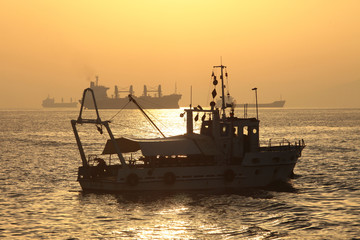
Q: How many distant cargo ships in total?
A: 3